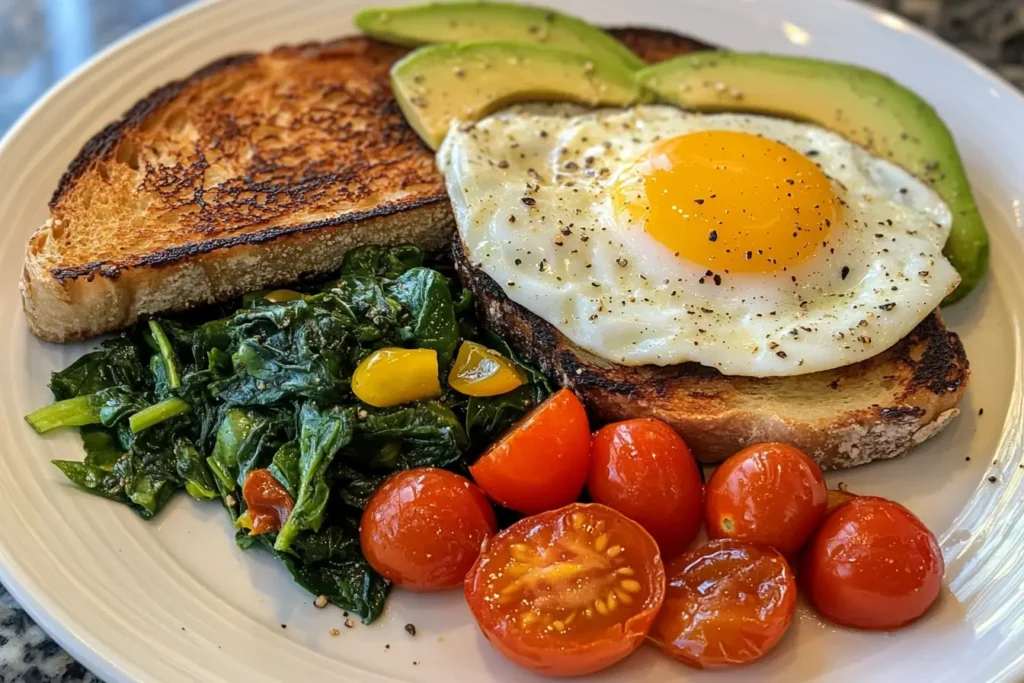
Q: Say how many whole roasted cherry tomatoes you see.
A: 4